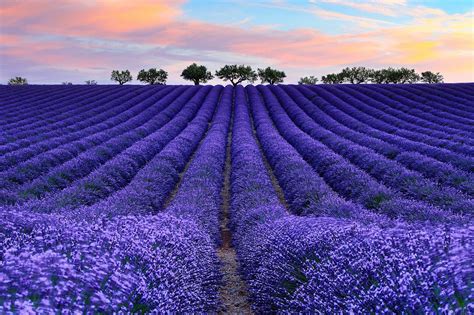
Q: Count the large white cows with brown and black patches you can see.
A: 0